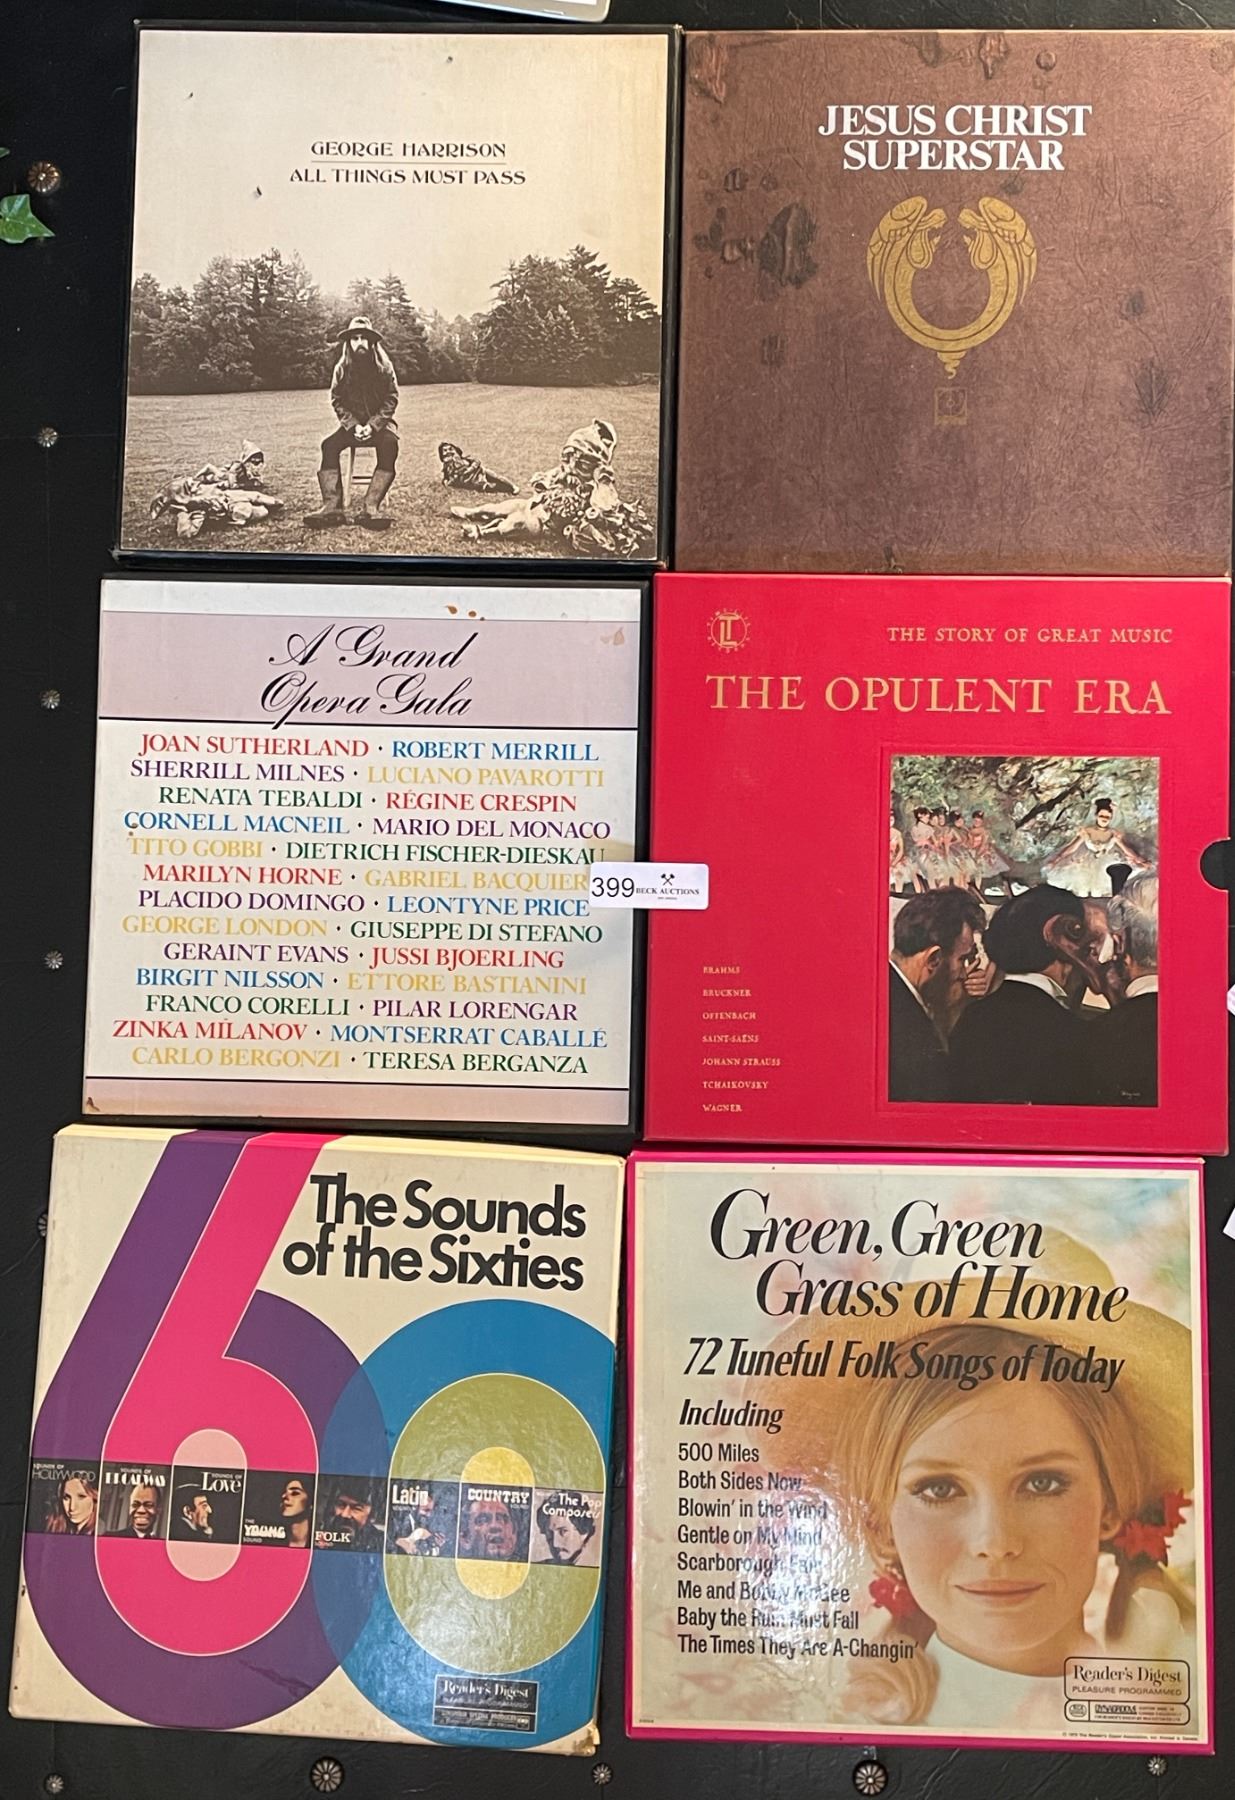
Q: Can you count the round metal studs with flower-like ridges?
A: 10